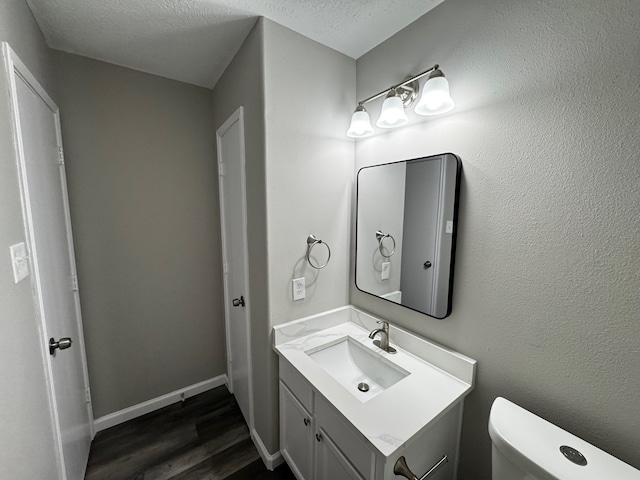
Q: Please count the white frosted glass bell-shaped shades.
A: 3